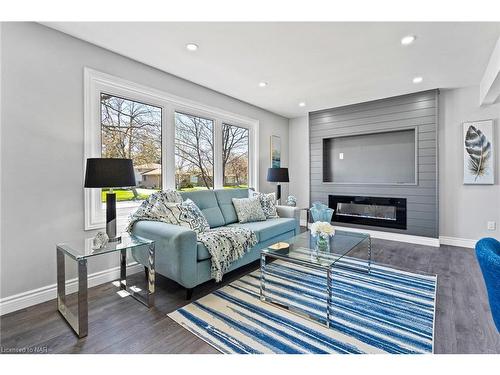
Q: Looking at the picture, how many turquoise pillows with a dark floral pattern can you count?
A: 0